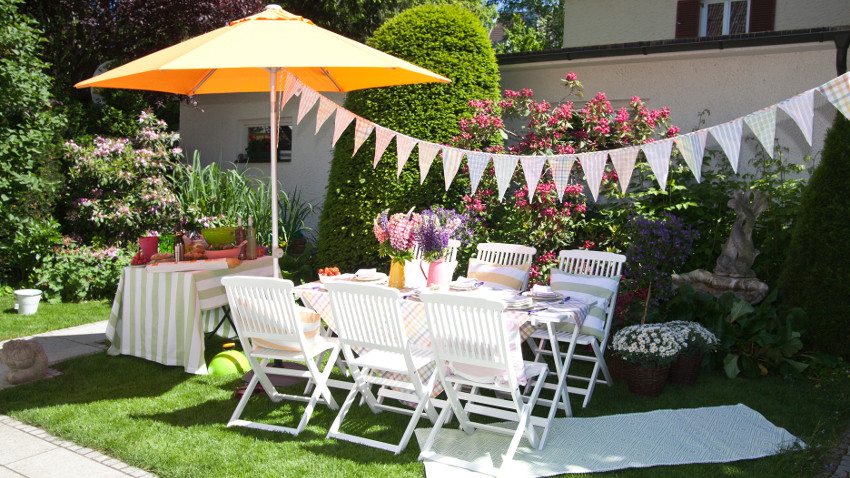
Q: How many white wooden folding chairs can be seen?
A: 6